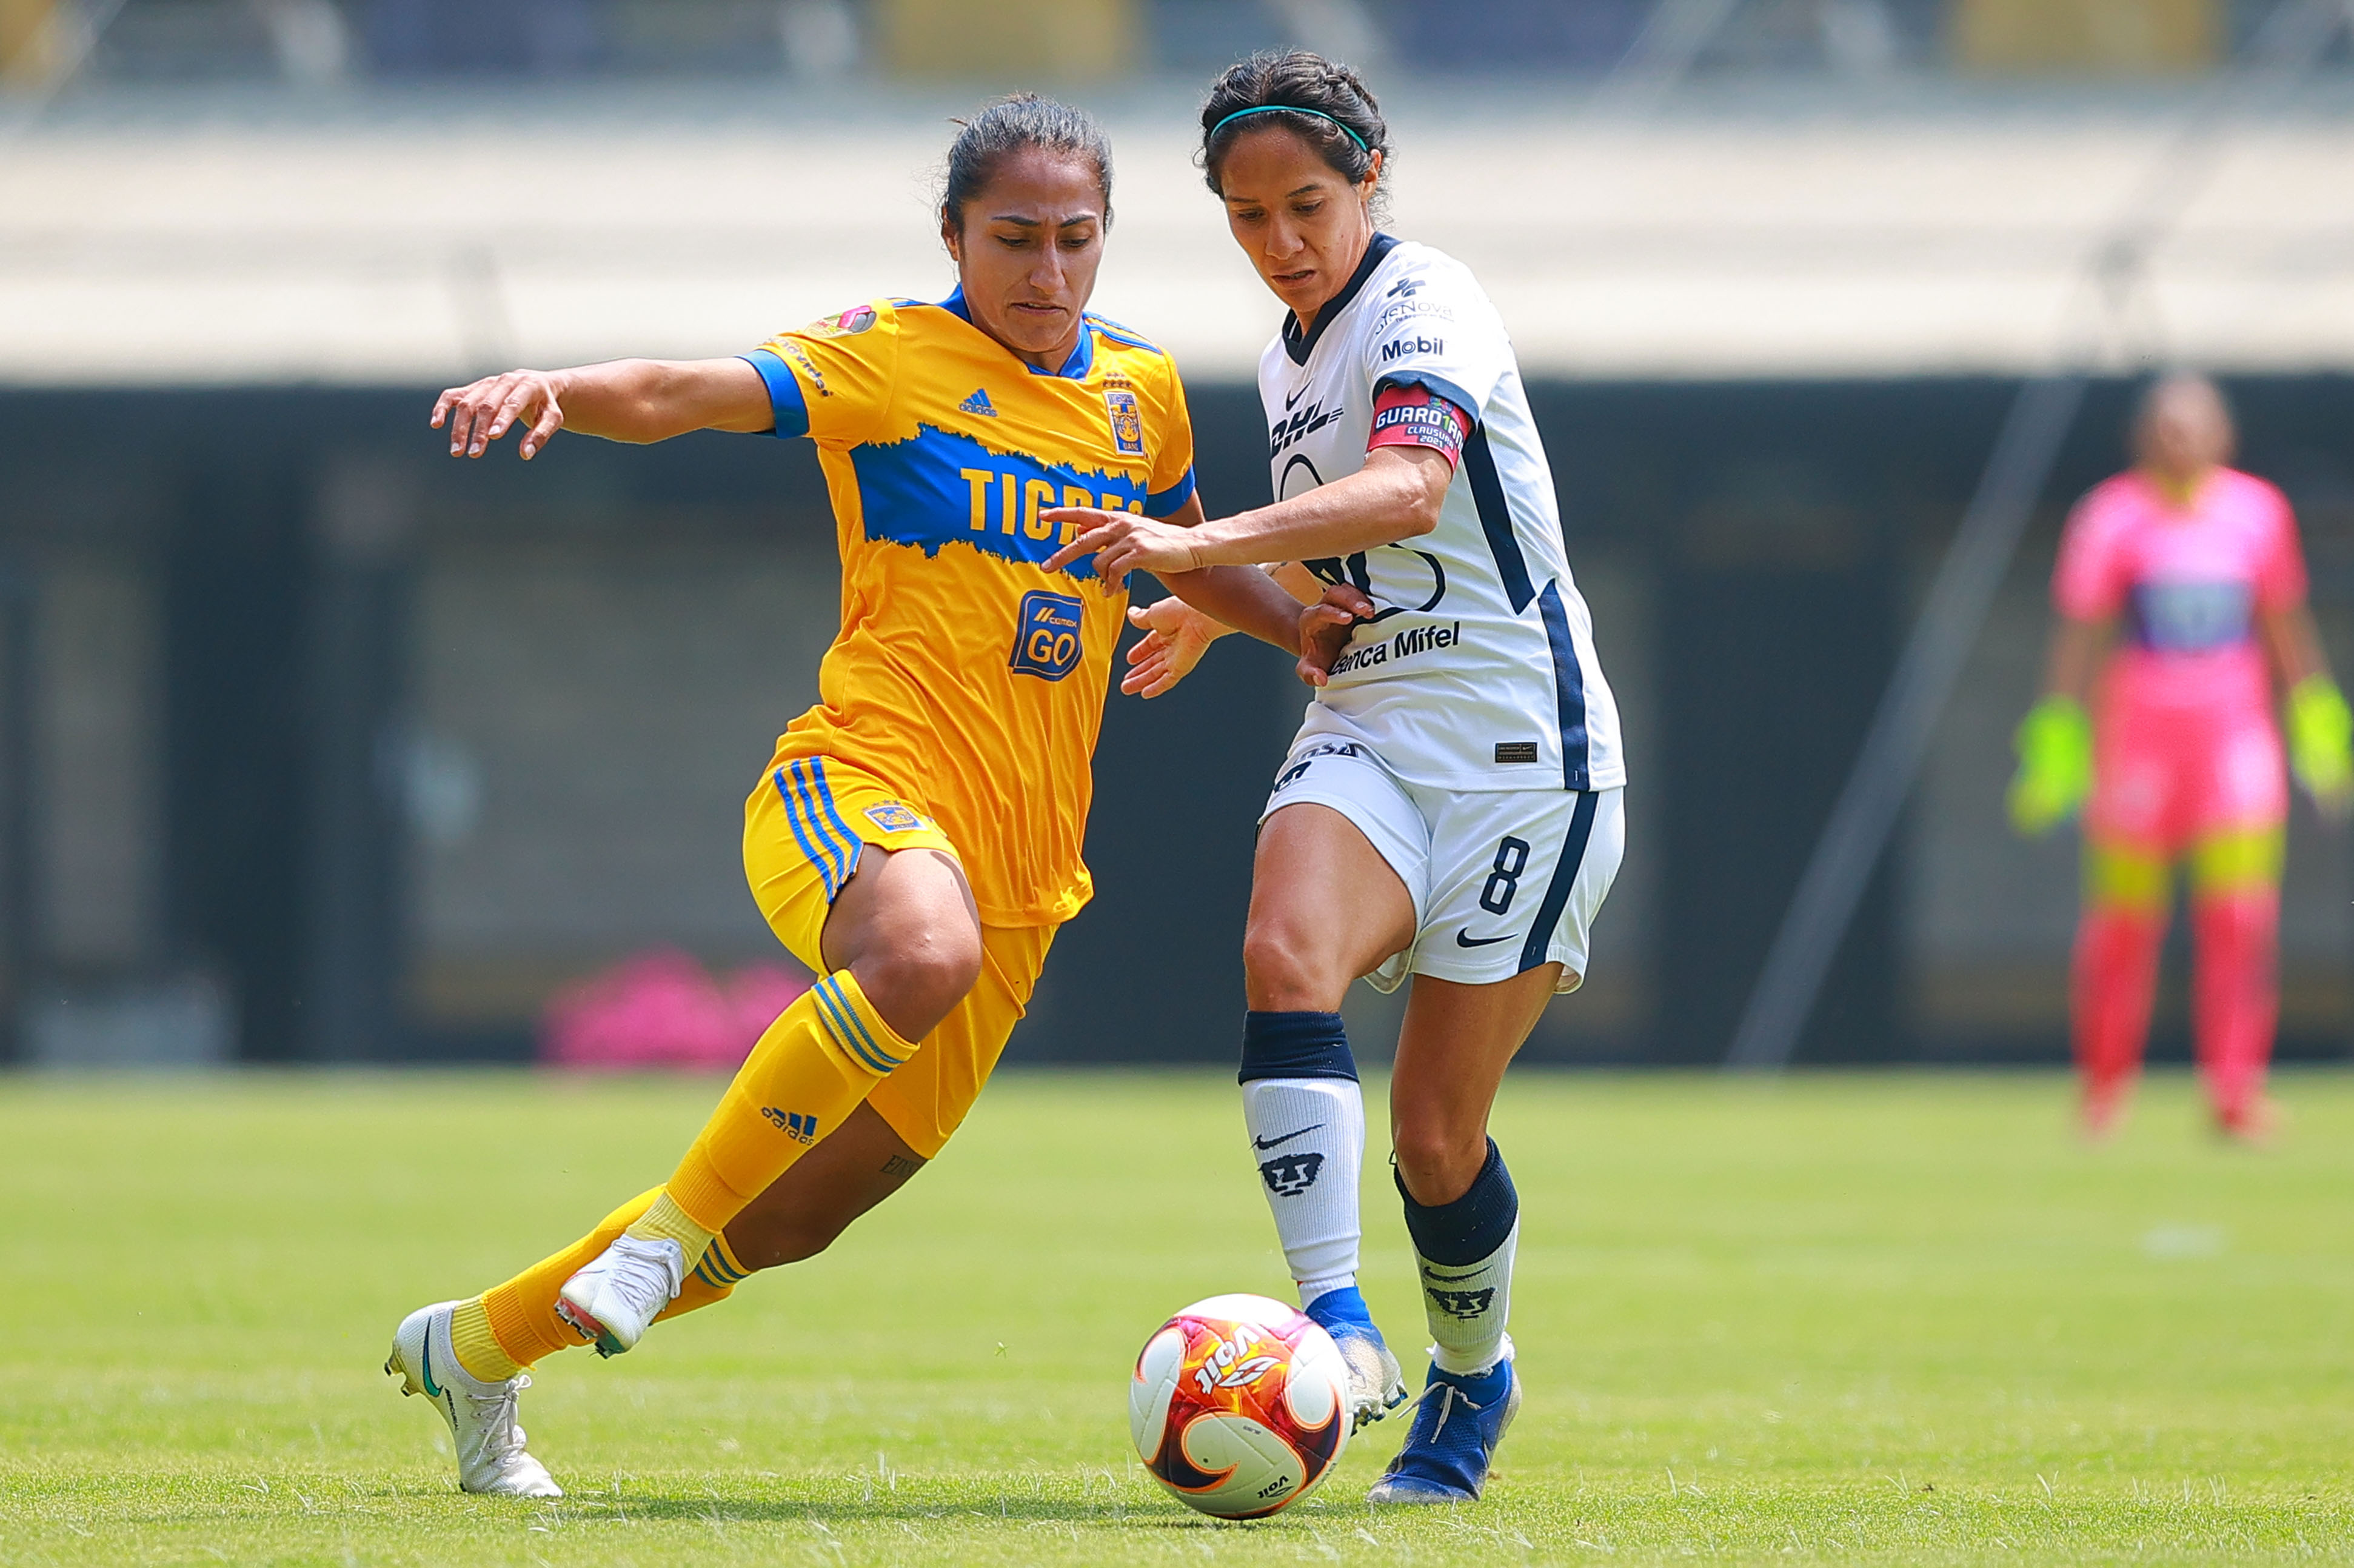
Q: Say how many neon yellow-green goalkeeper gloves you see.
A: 2